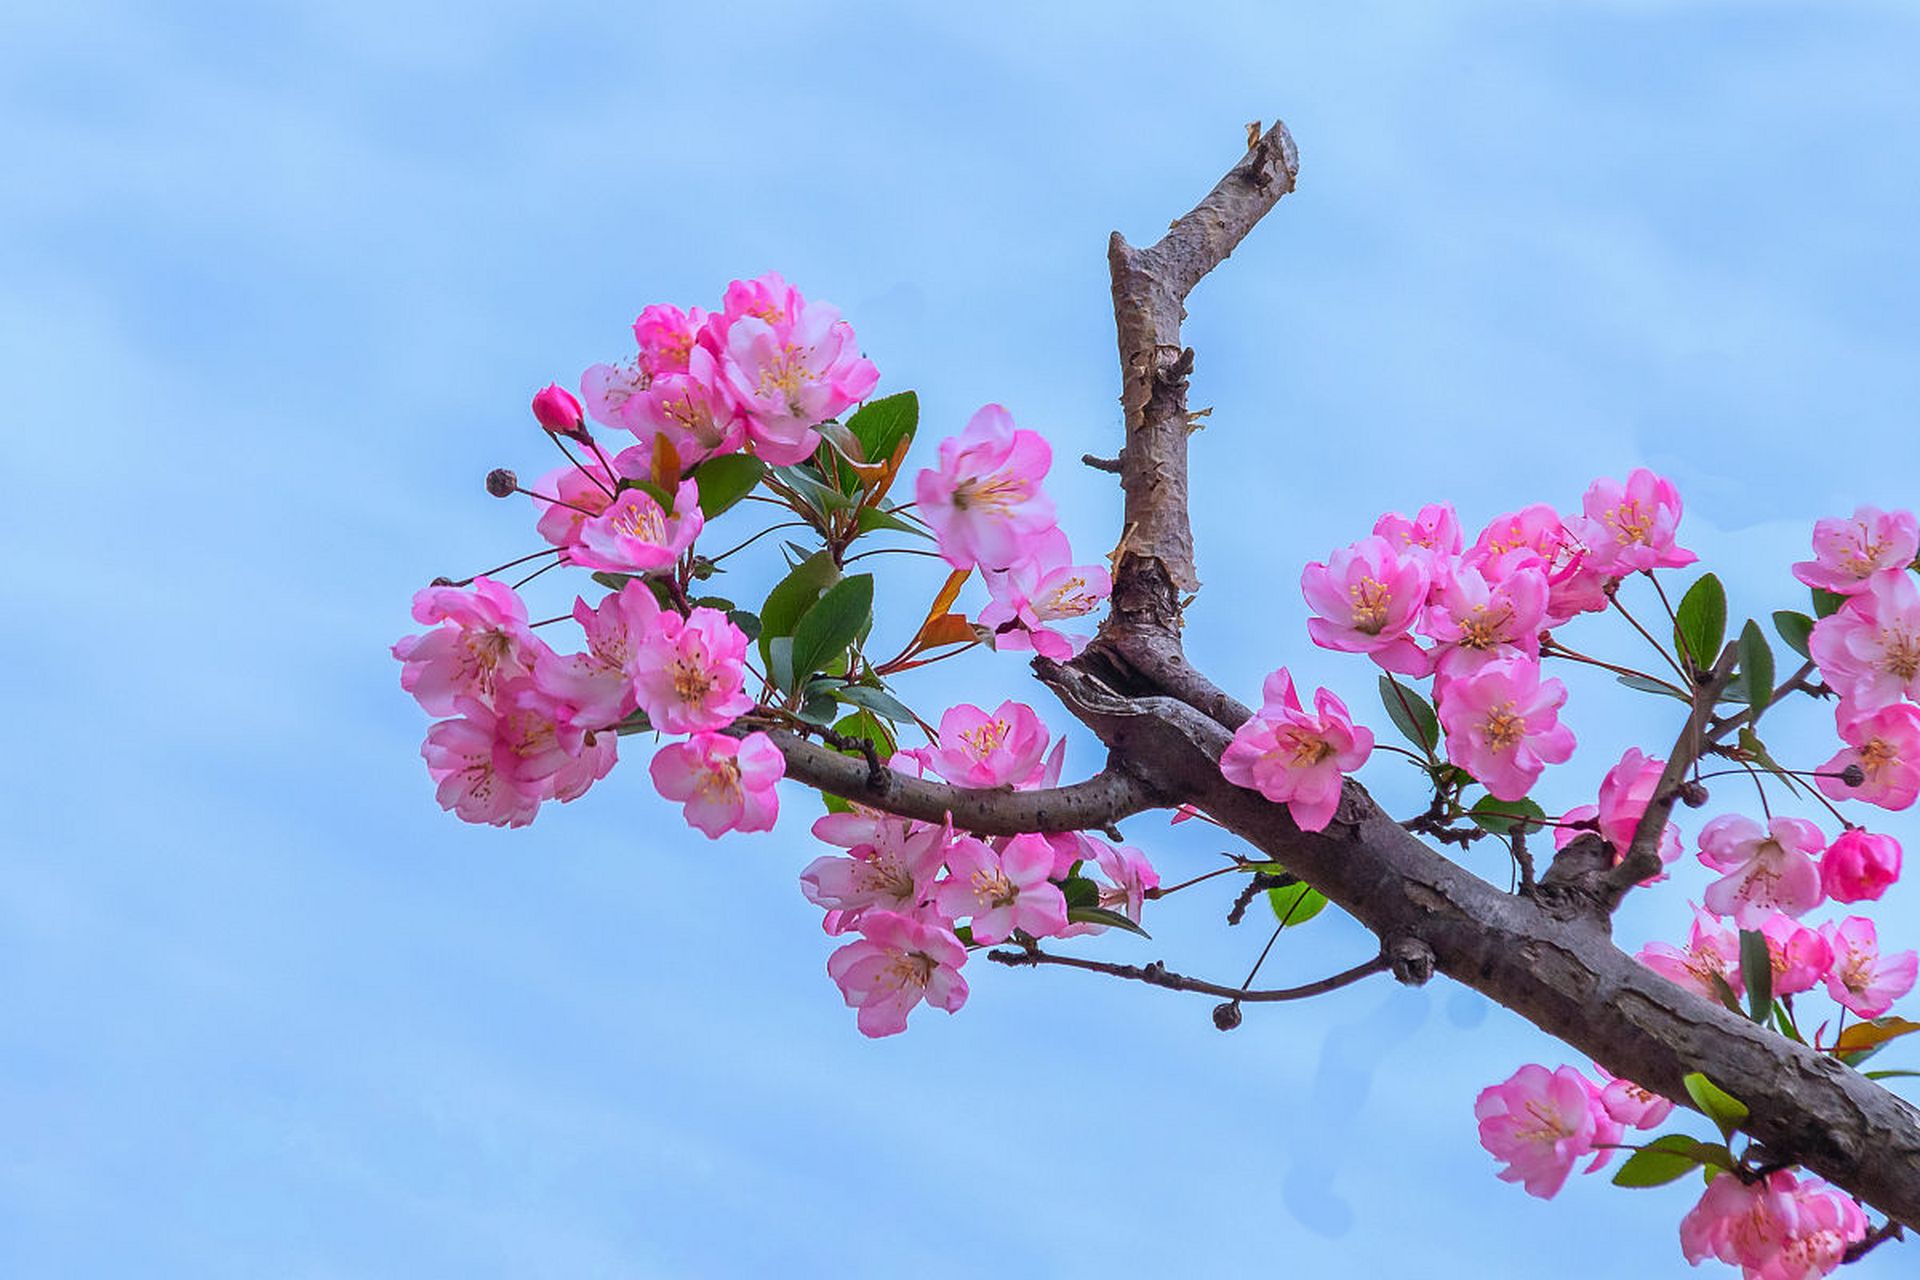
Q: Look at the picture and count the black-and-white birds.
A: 0